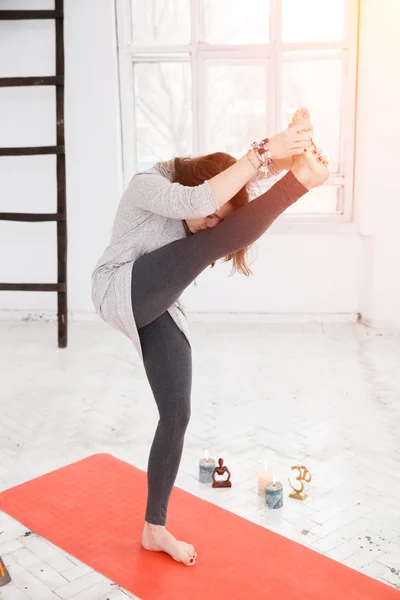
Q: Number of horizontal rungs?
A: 5